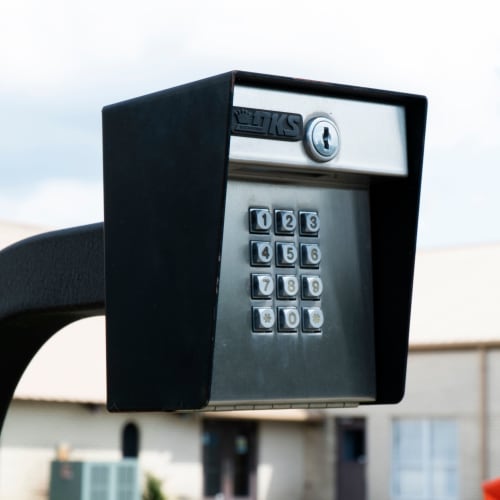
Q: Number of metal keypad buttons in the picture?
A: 12